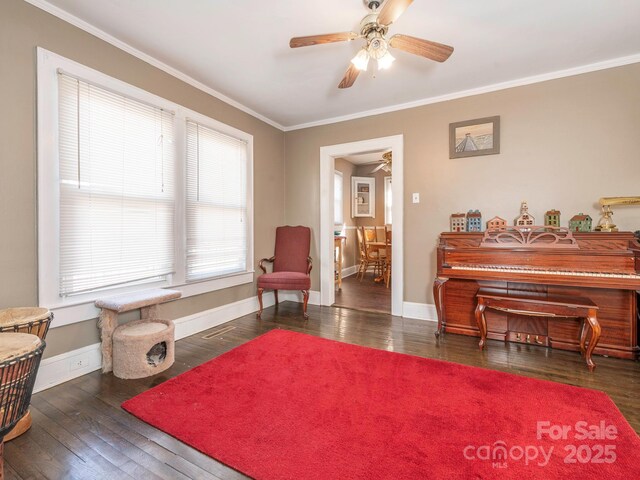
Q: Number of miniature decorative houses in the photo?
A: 6